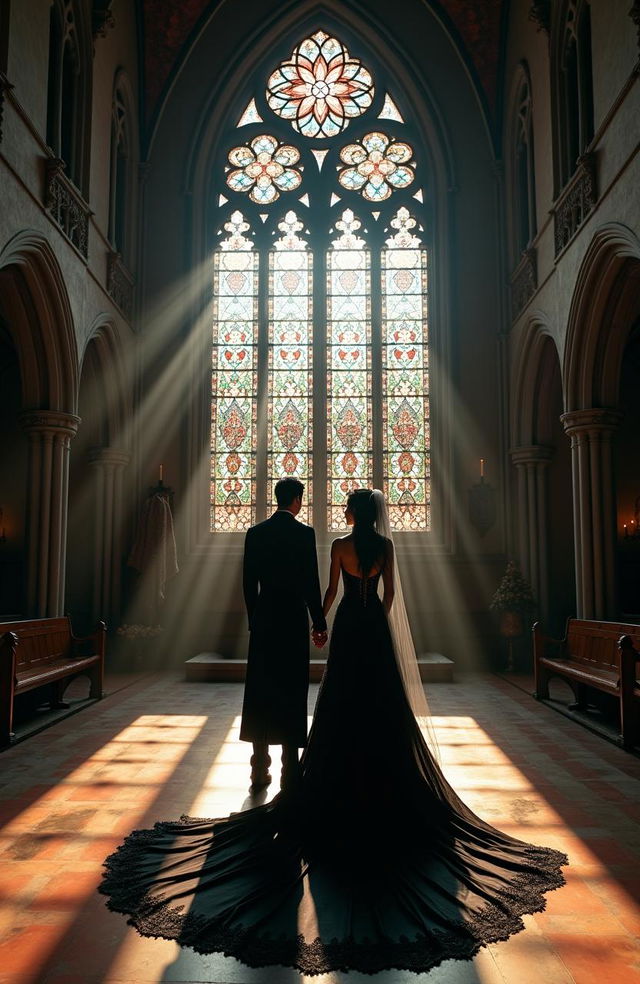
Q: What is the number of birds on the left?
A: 0